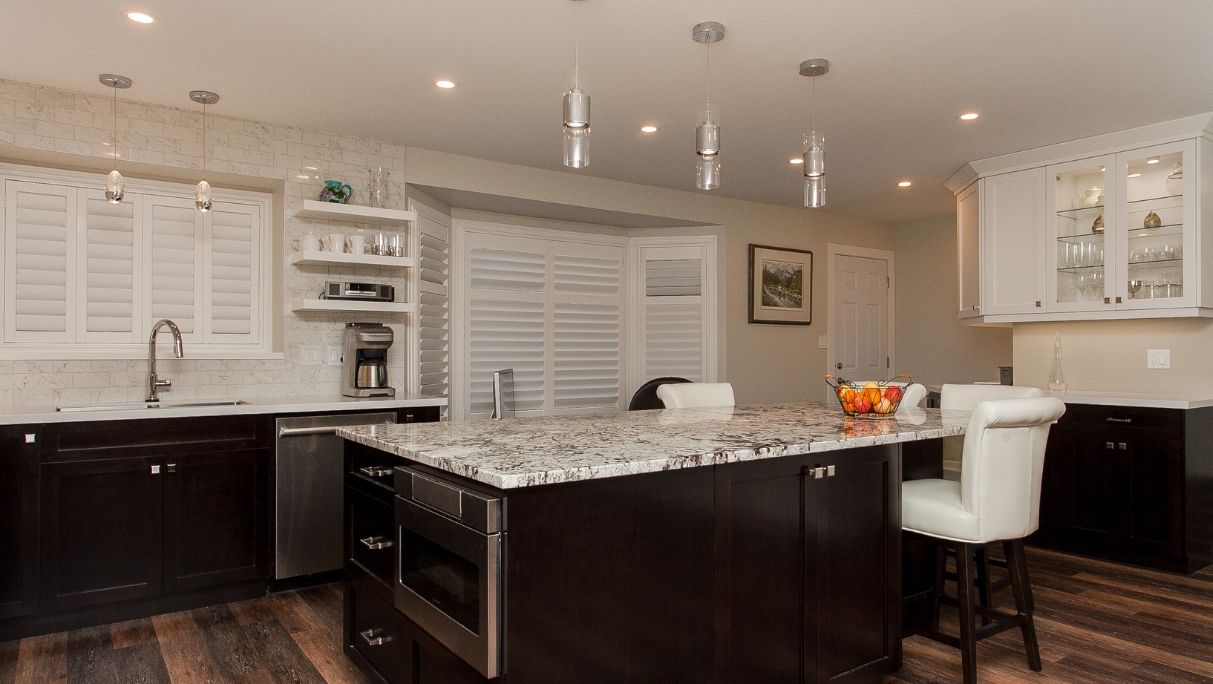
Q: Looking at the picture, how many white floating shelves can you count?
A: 3